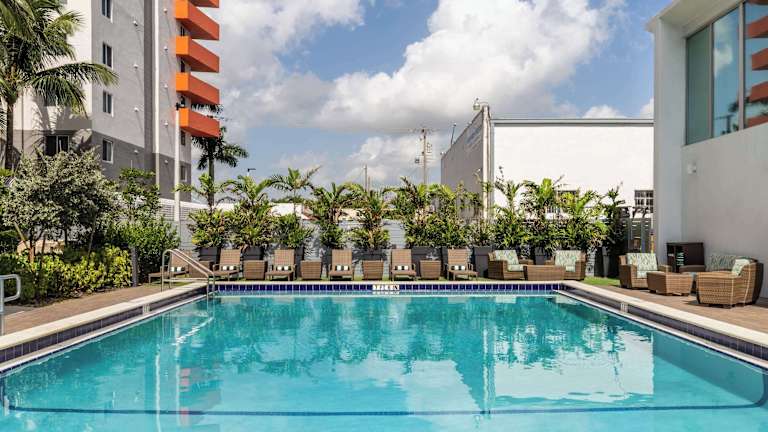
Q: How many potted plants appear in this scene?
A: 12